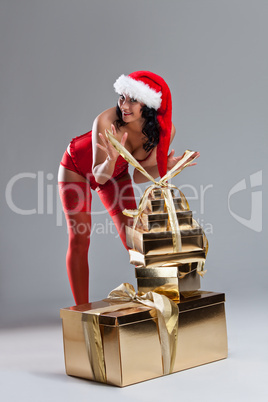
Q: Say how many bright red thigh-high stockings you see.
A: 2